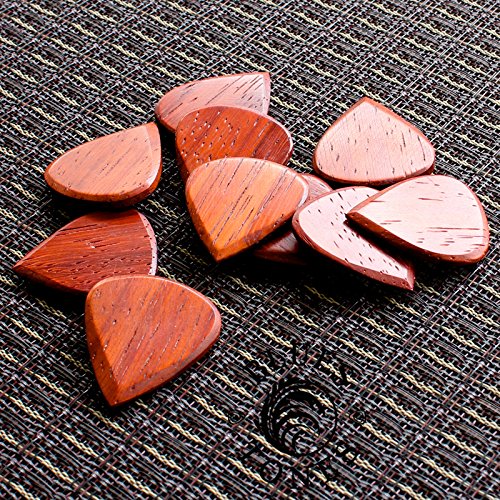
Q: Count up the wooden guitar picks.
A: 10